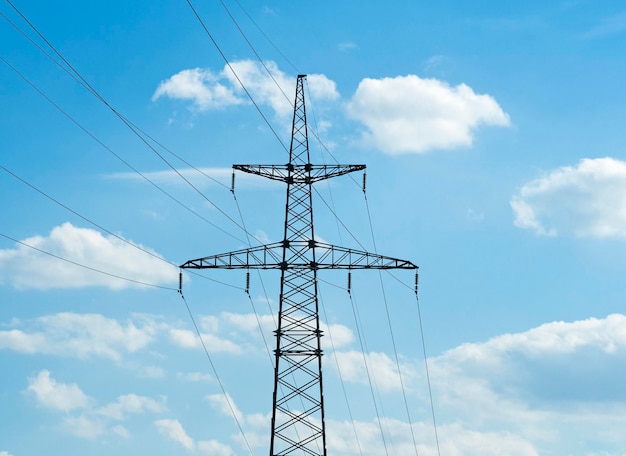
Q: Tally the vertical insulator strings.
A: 6